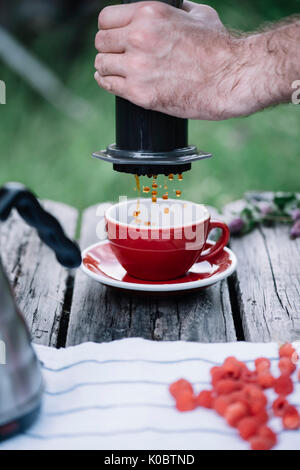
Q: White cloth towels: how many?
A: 1